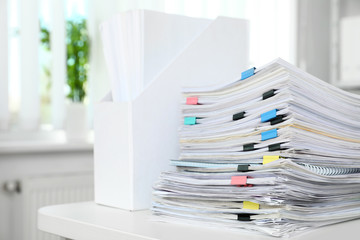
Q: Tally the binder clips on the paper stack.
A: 15